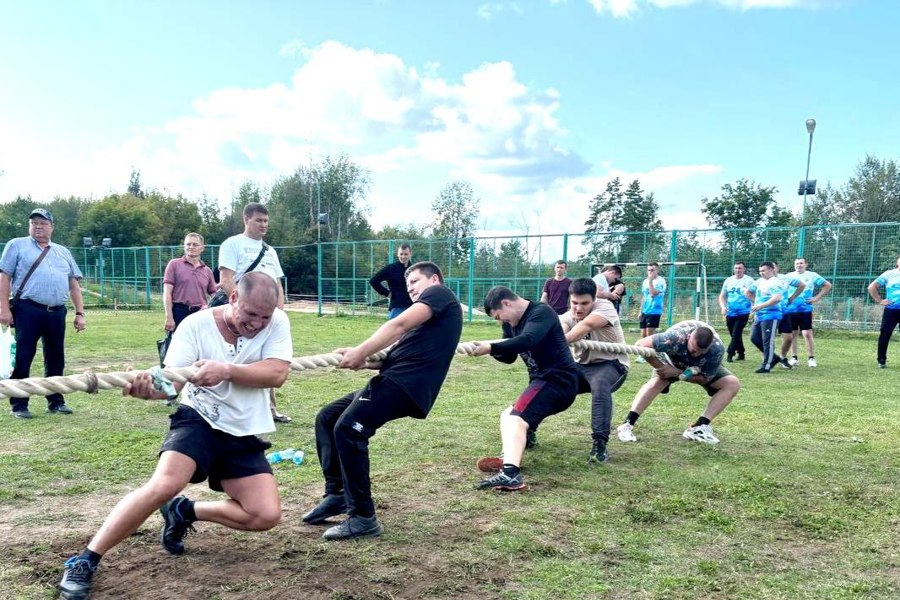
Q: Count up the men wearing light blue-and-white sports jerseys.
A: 6